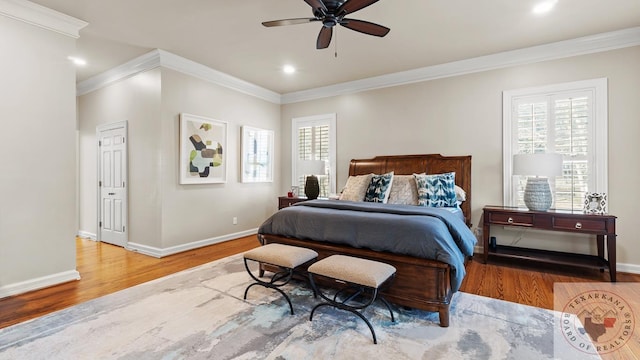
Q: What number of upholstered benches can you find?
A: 2